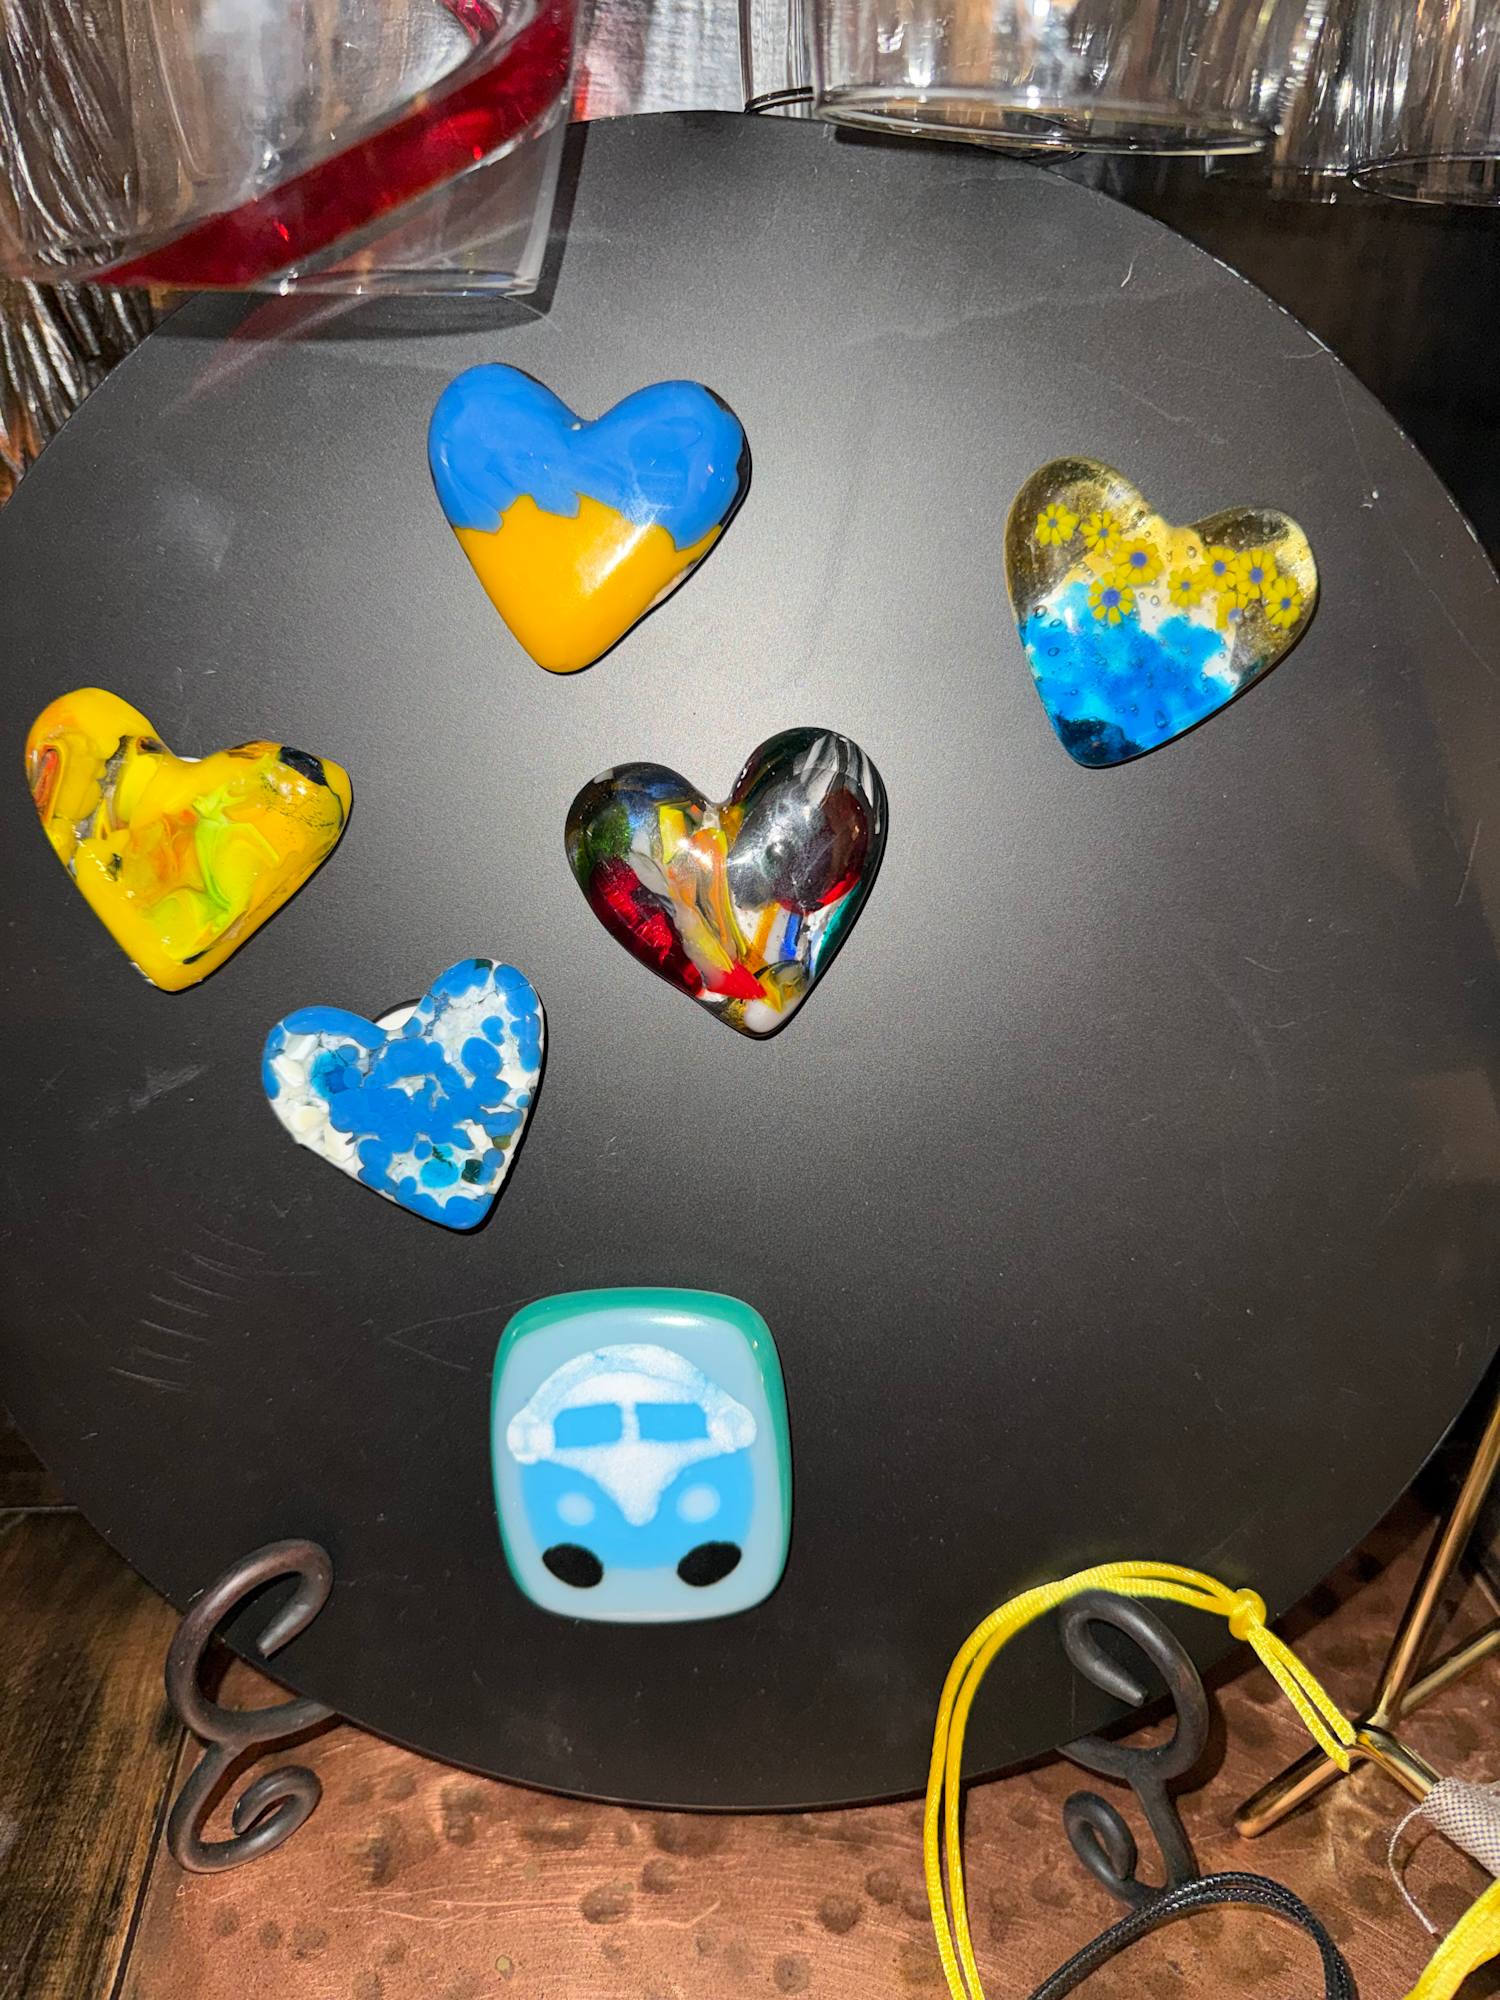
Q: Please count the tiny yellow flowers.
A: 9